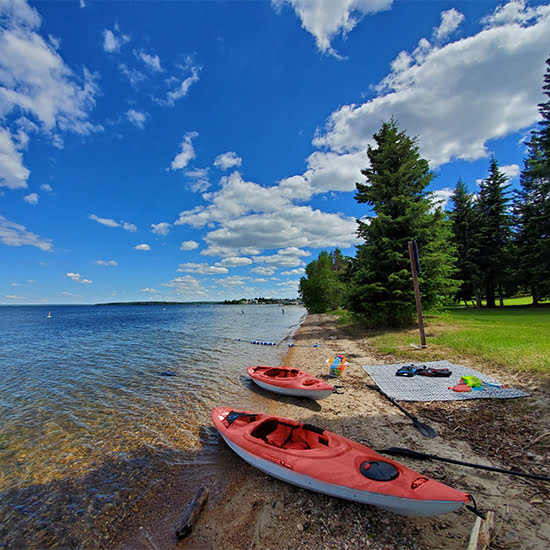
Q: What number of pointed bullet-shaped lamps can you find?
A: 0